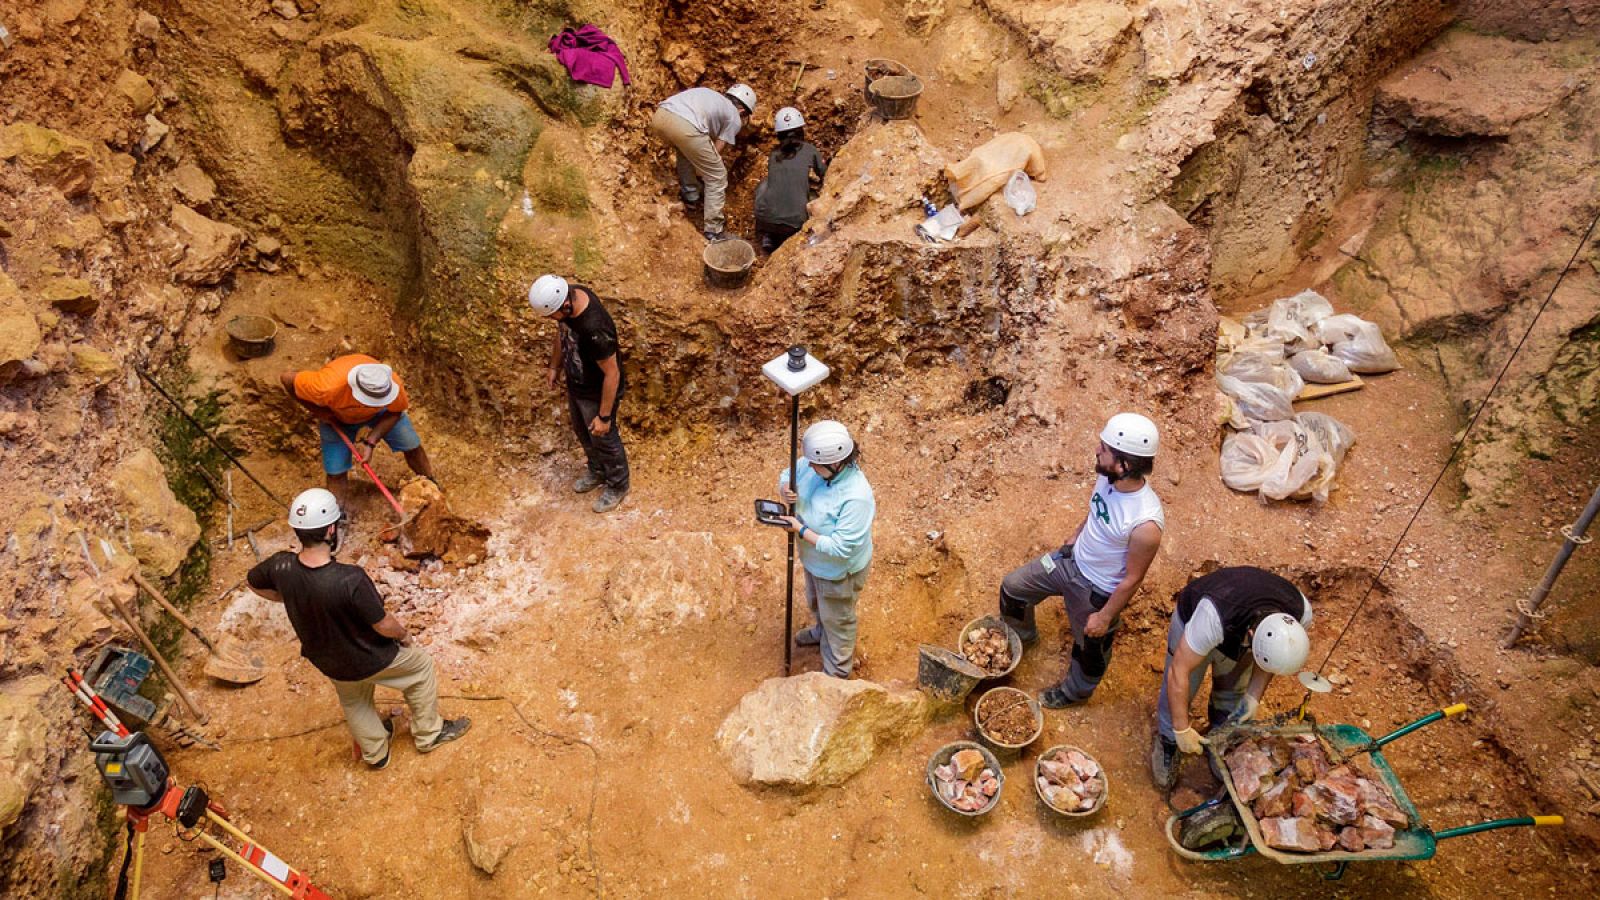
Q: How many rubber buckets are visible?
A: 9